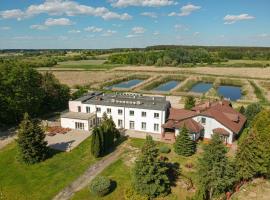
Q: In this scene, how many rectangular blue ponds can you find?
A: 4